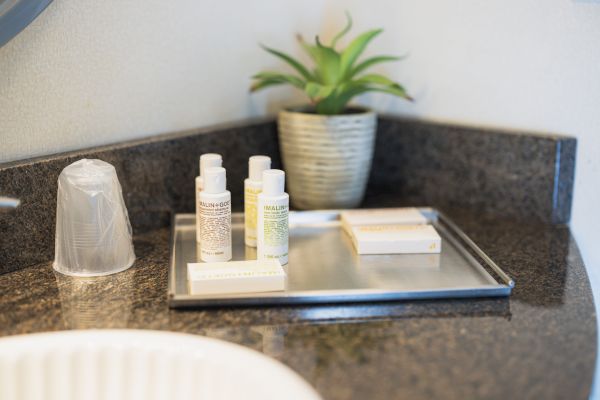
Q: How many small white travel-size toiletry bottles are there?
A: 4